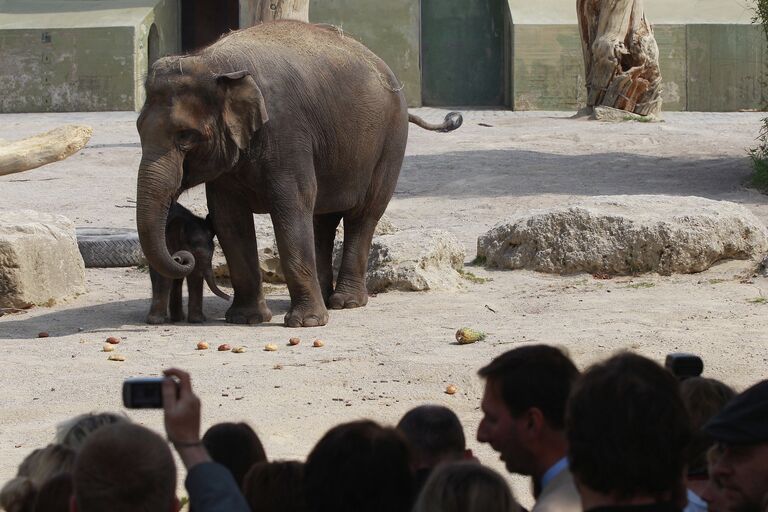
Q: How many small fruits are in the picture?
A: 11